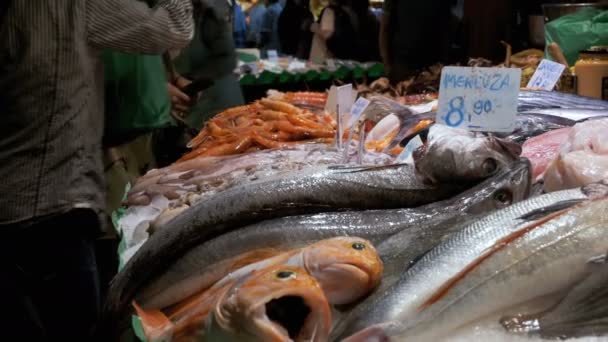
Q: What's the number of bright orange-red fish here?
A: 2